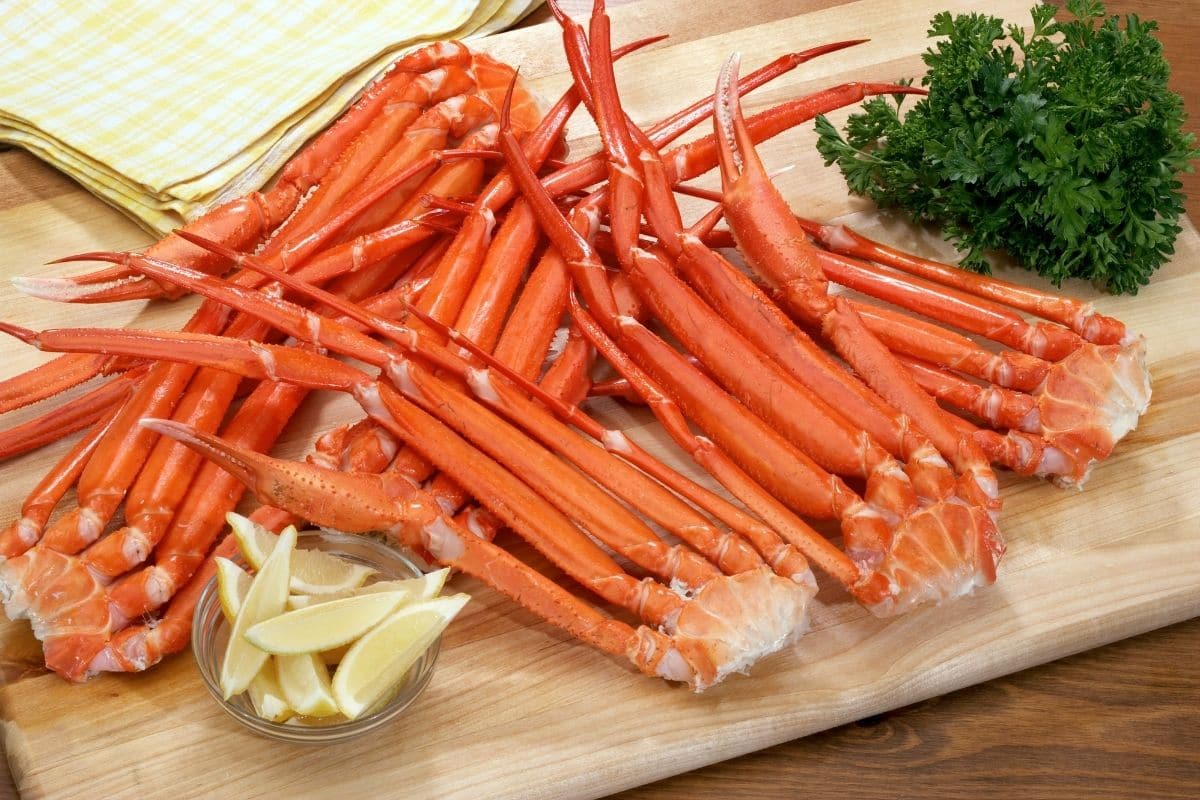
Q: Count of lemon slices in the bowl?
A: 8